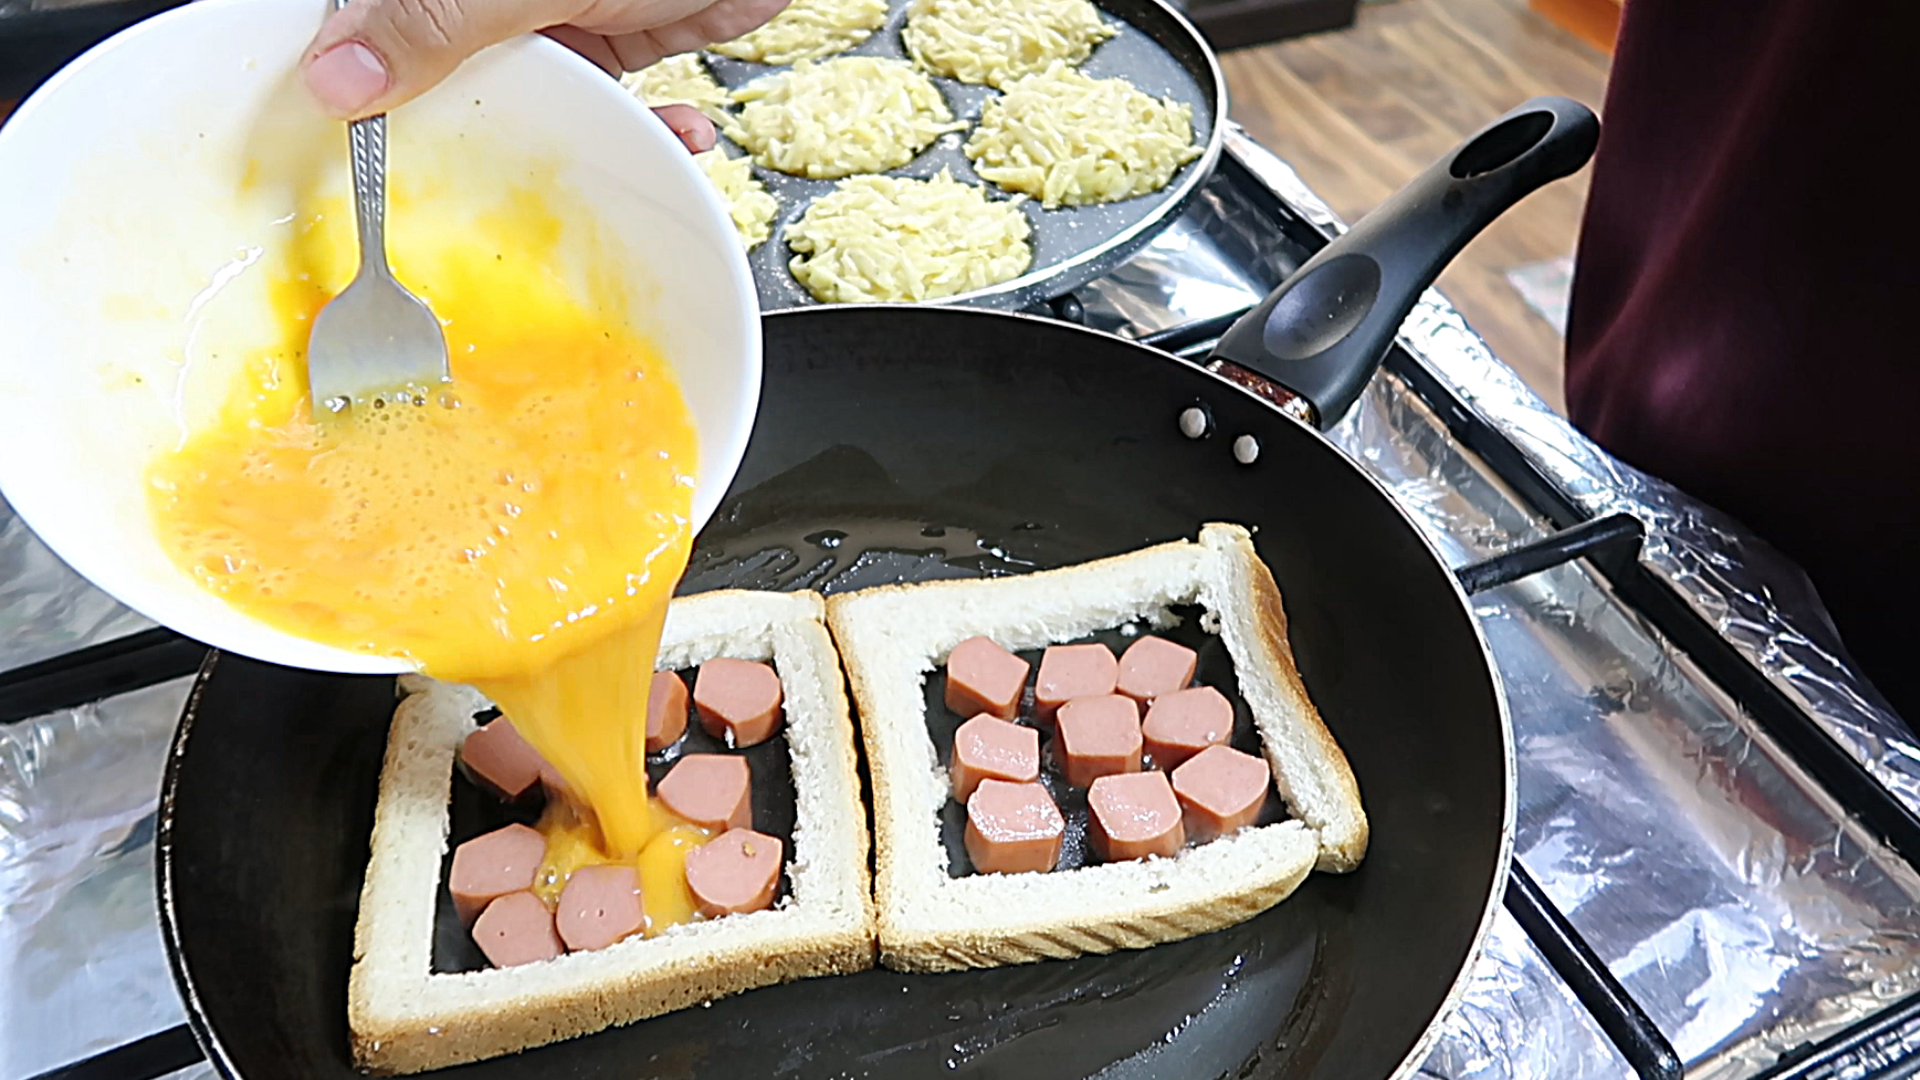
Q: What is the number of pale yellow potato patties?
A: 7